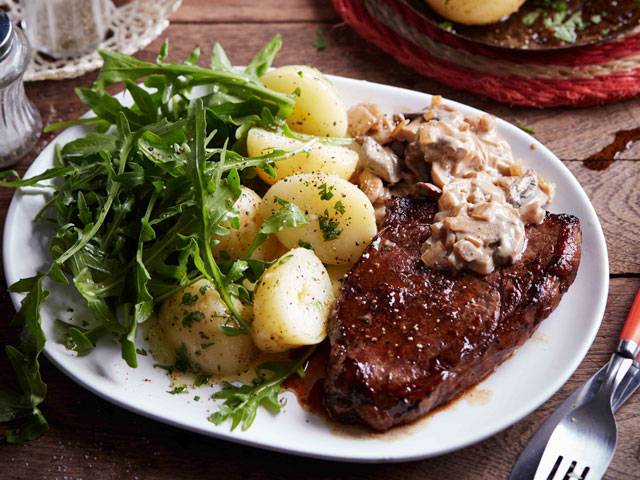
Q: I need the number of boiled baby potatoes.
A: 7